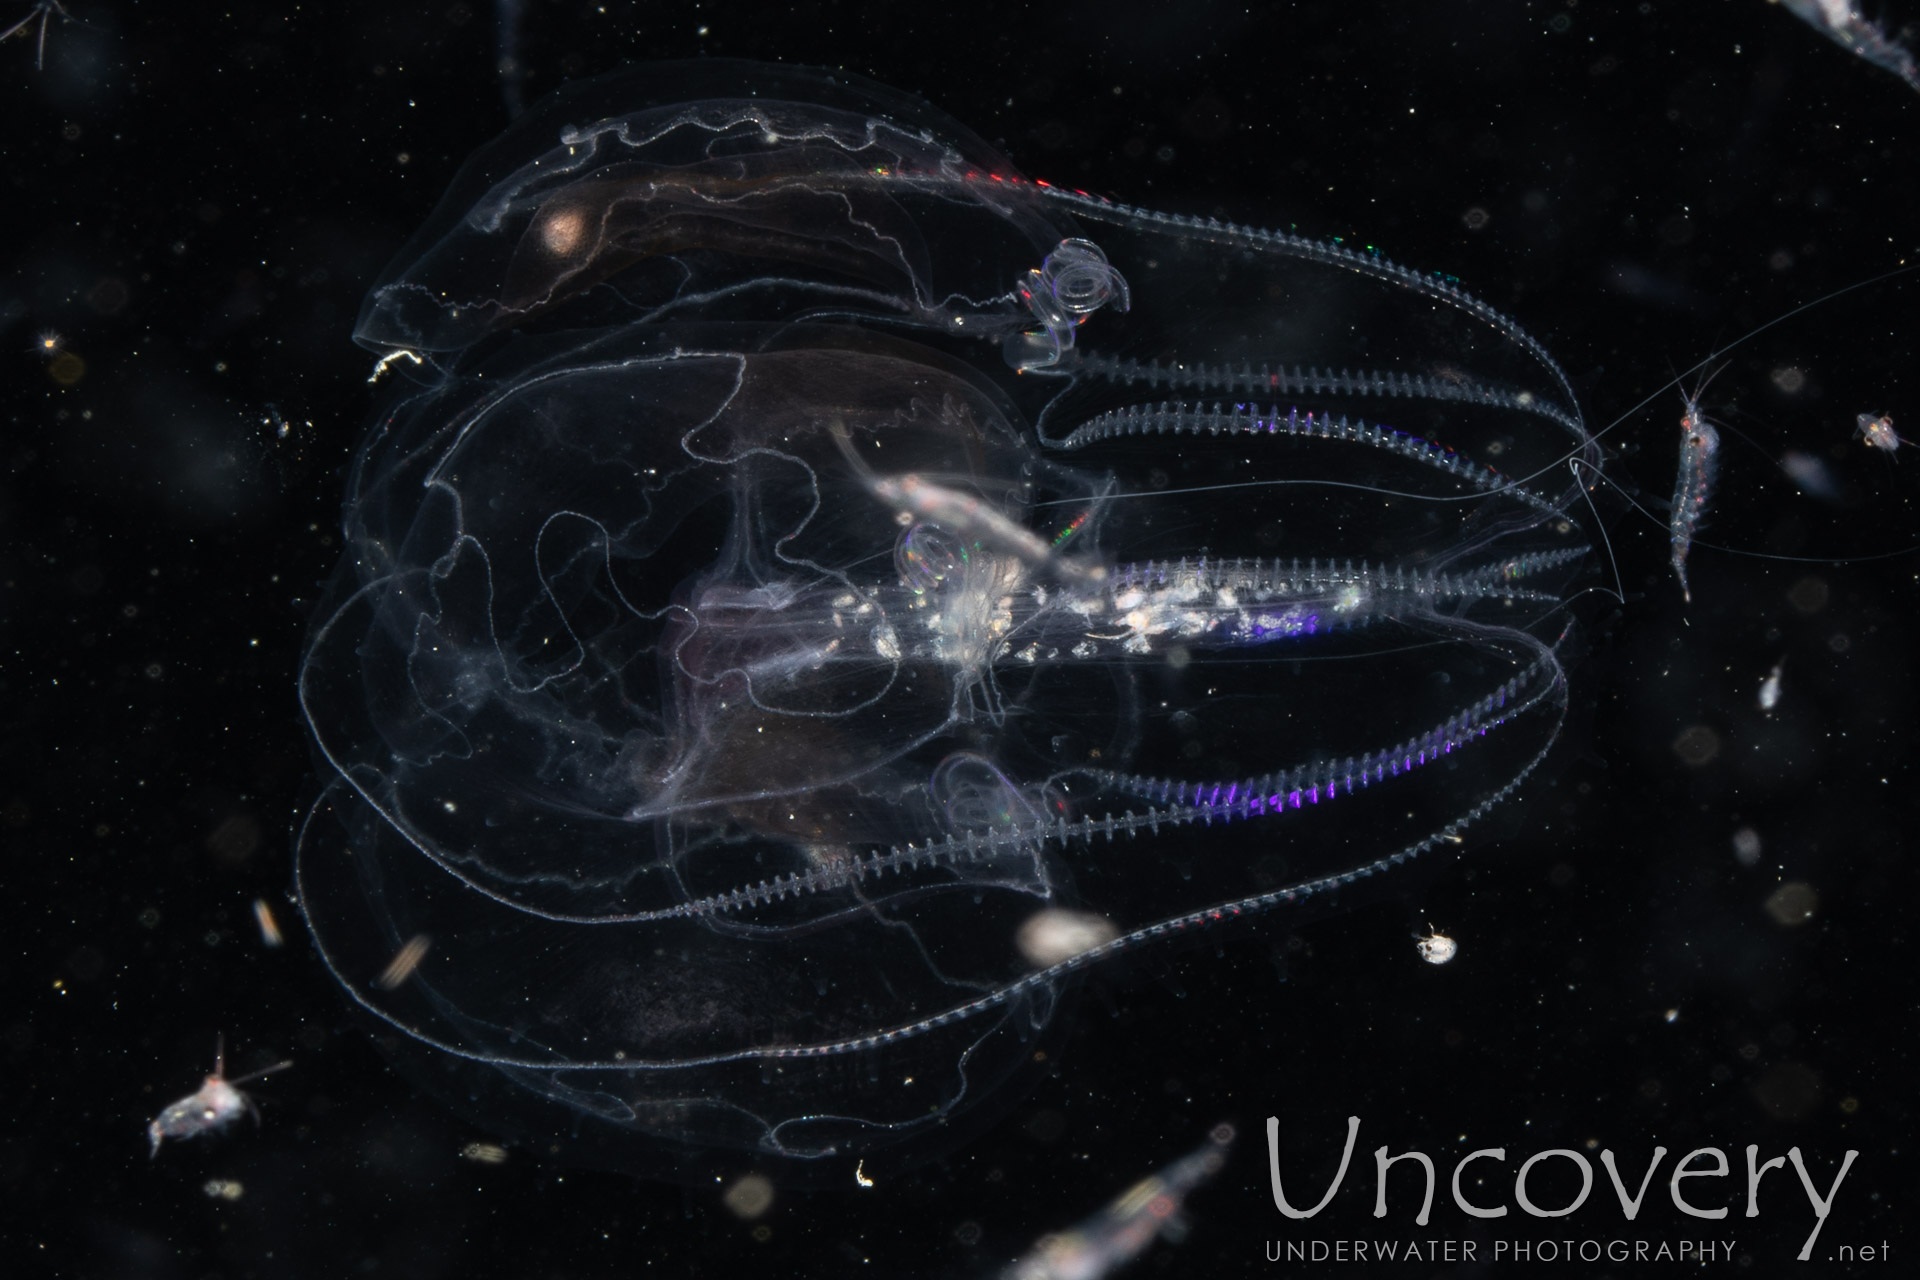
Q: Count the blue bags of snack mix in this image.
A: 0